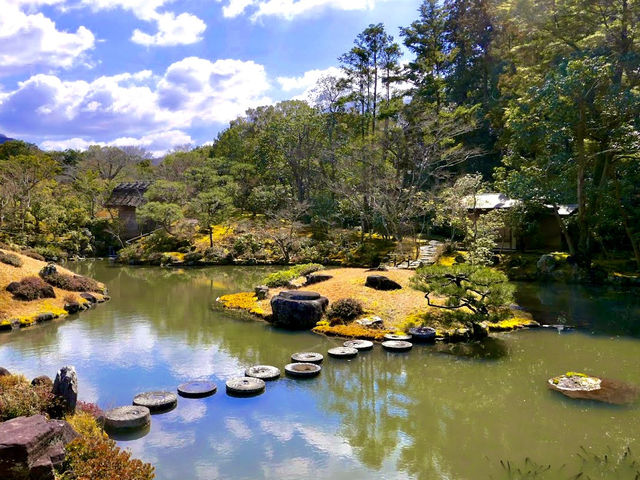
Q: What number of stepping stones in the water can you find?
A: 12